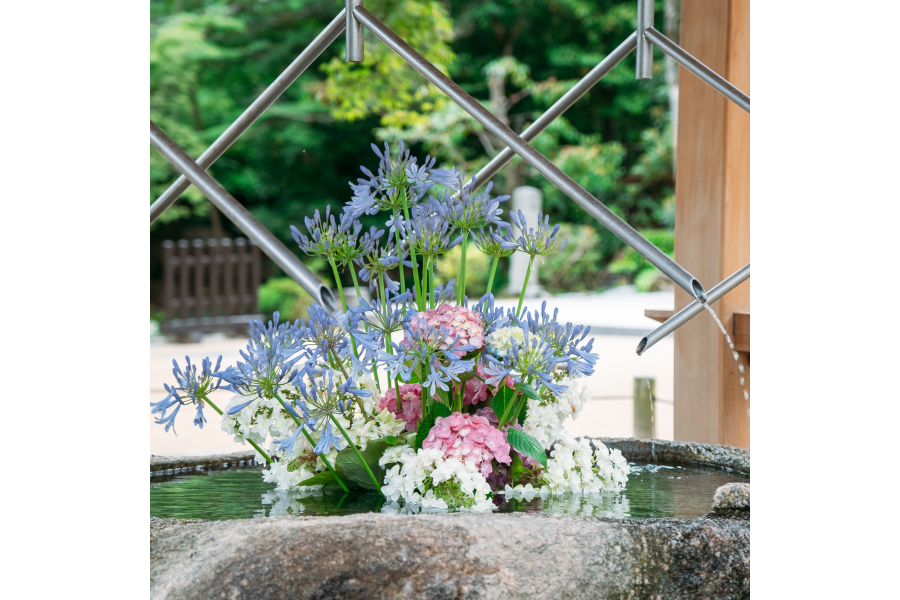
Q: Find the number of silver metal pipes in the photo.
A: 8